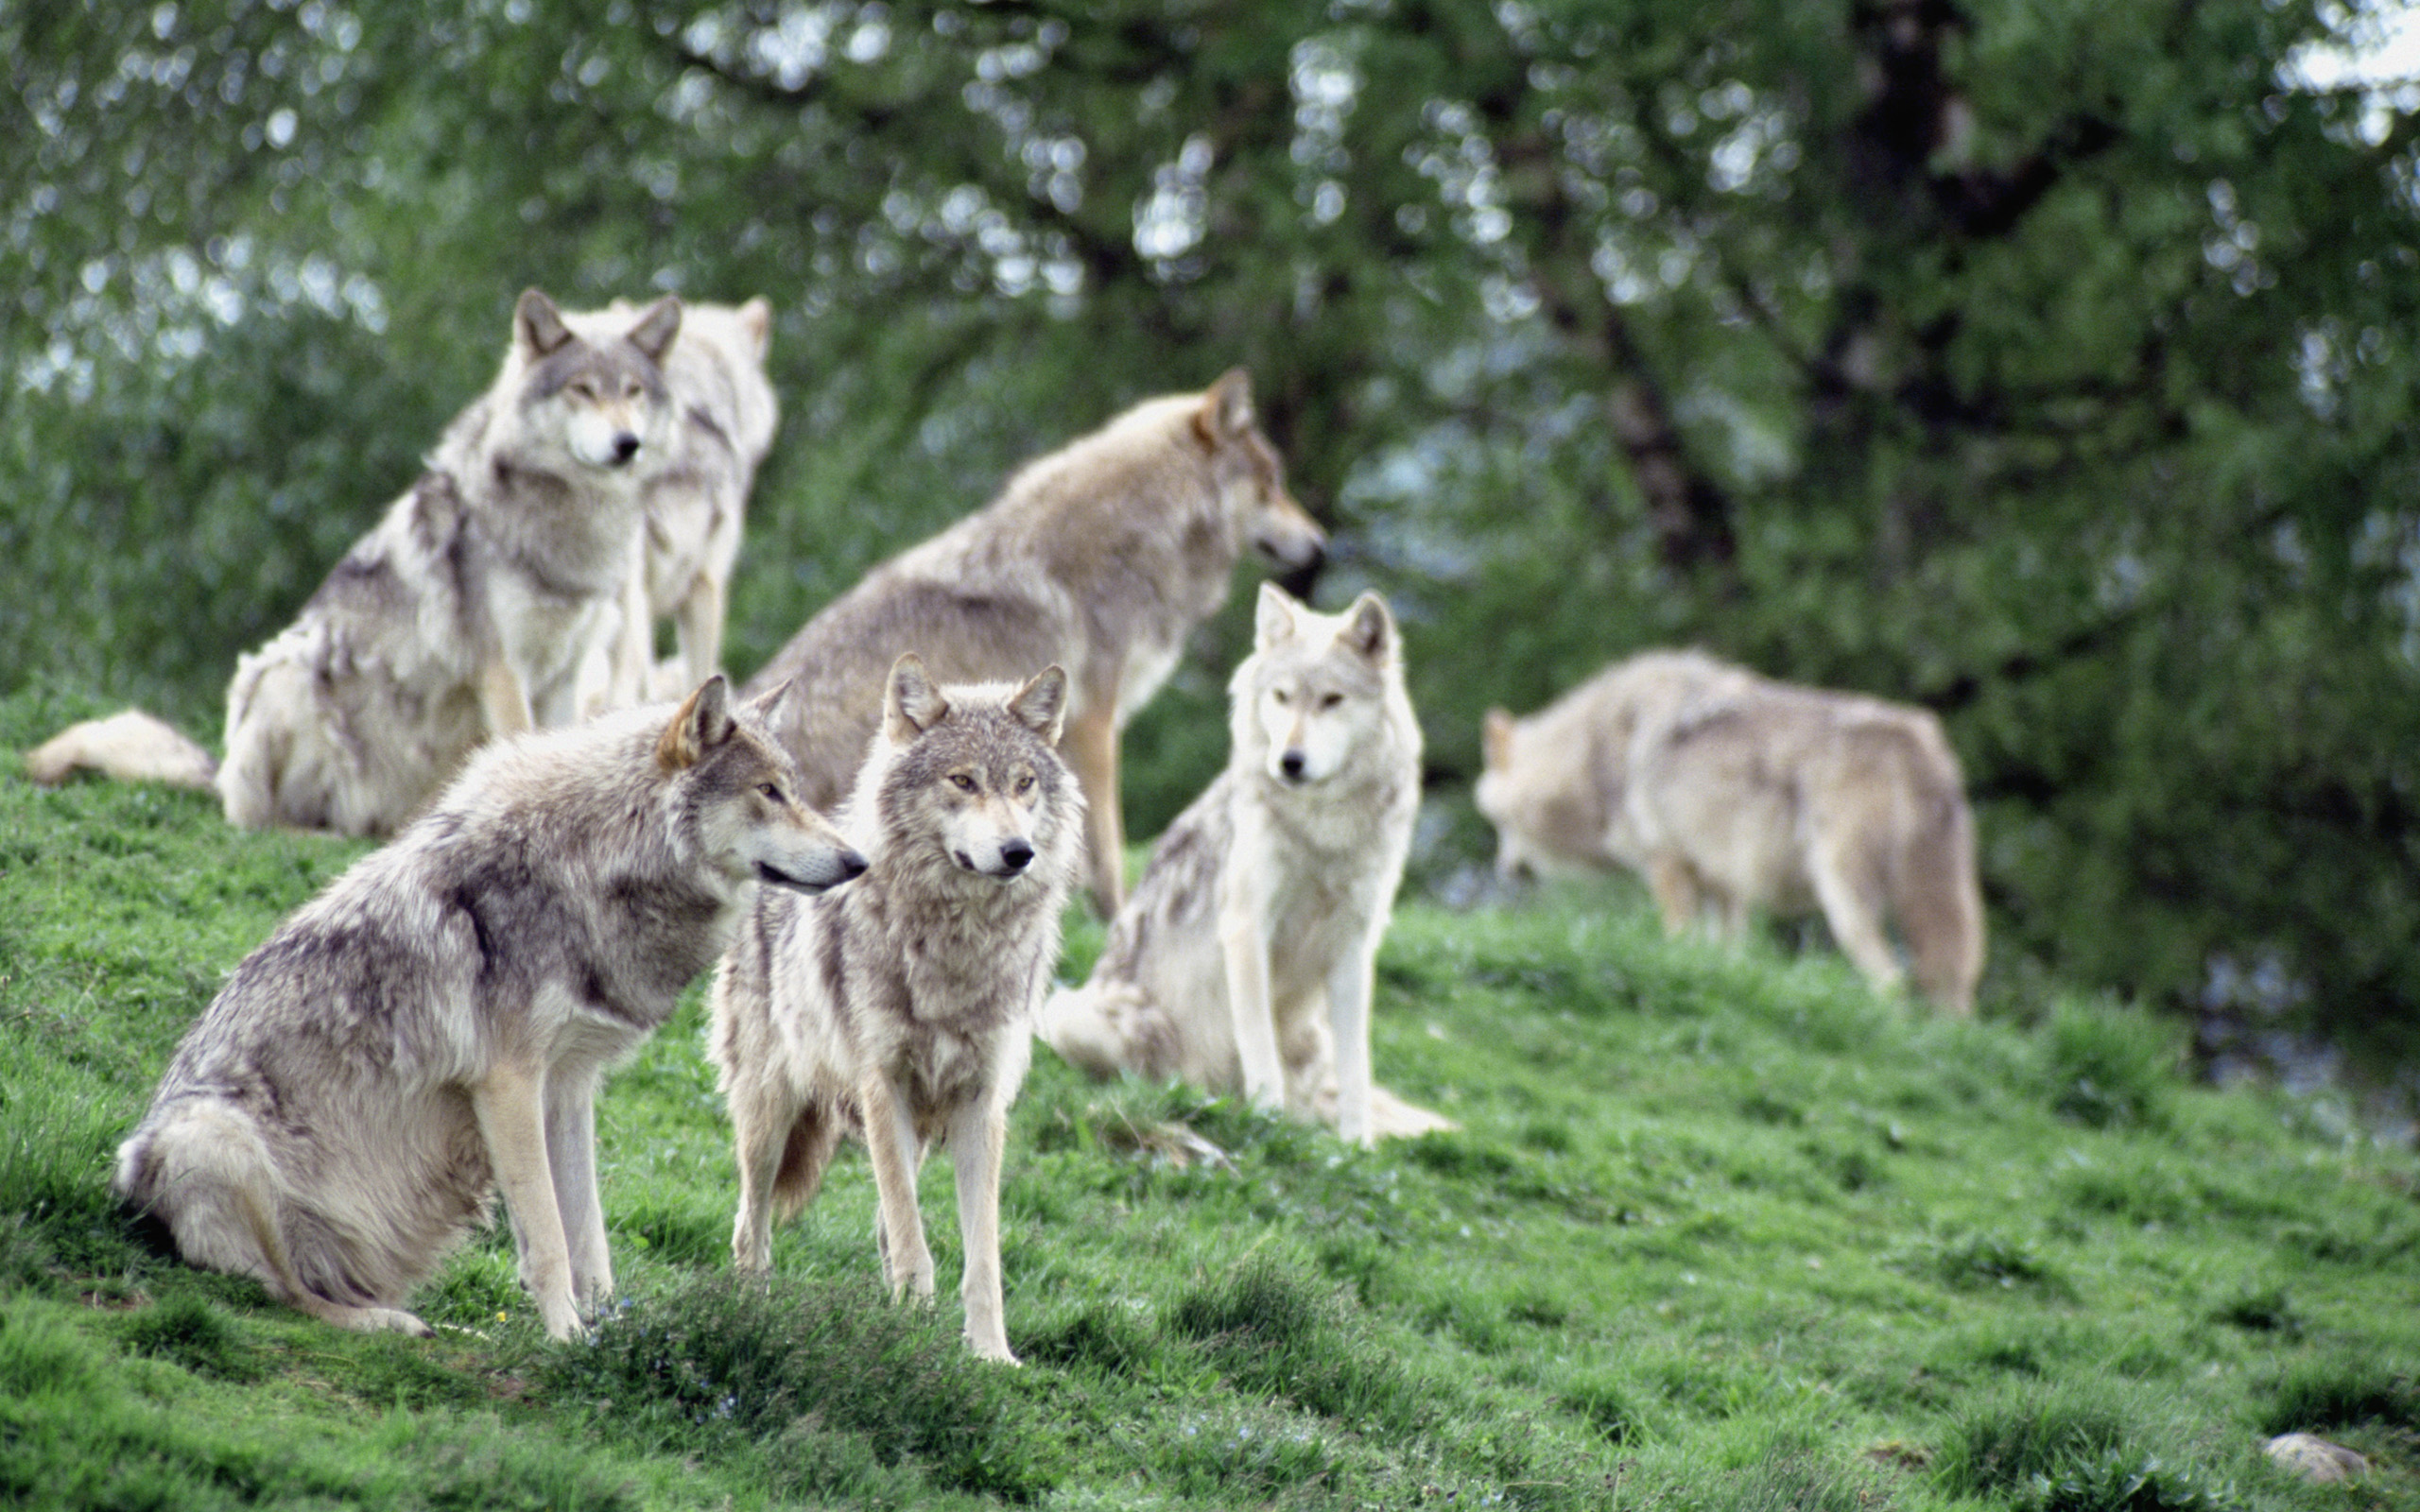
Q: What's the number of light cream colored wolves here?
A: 1